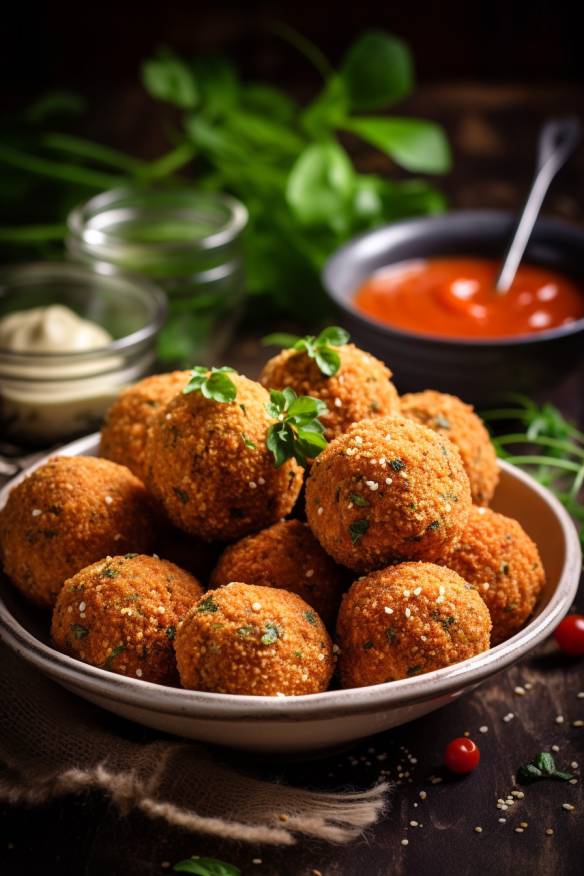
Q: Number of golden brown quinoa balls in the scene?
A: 11